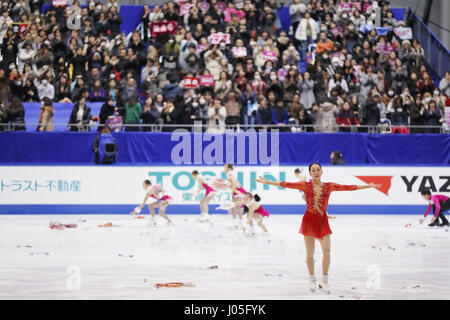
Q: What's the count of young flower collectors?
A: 6